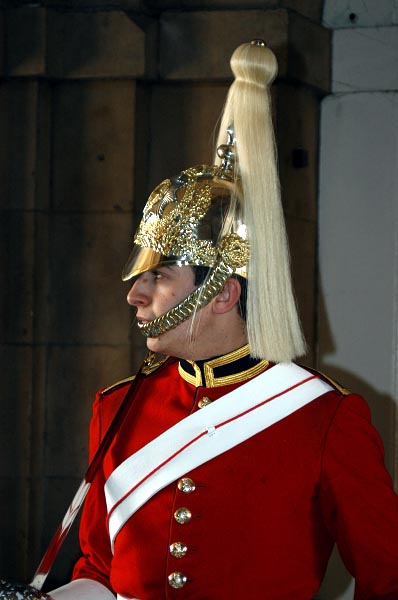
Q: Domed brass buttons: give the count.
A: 5